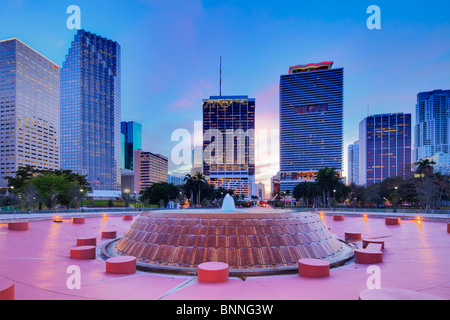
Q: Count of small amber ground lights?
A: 5